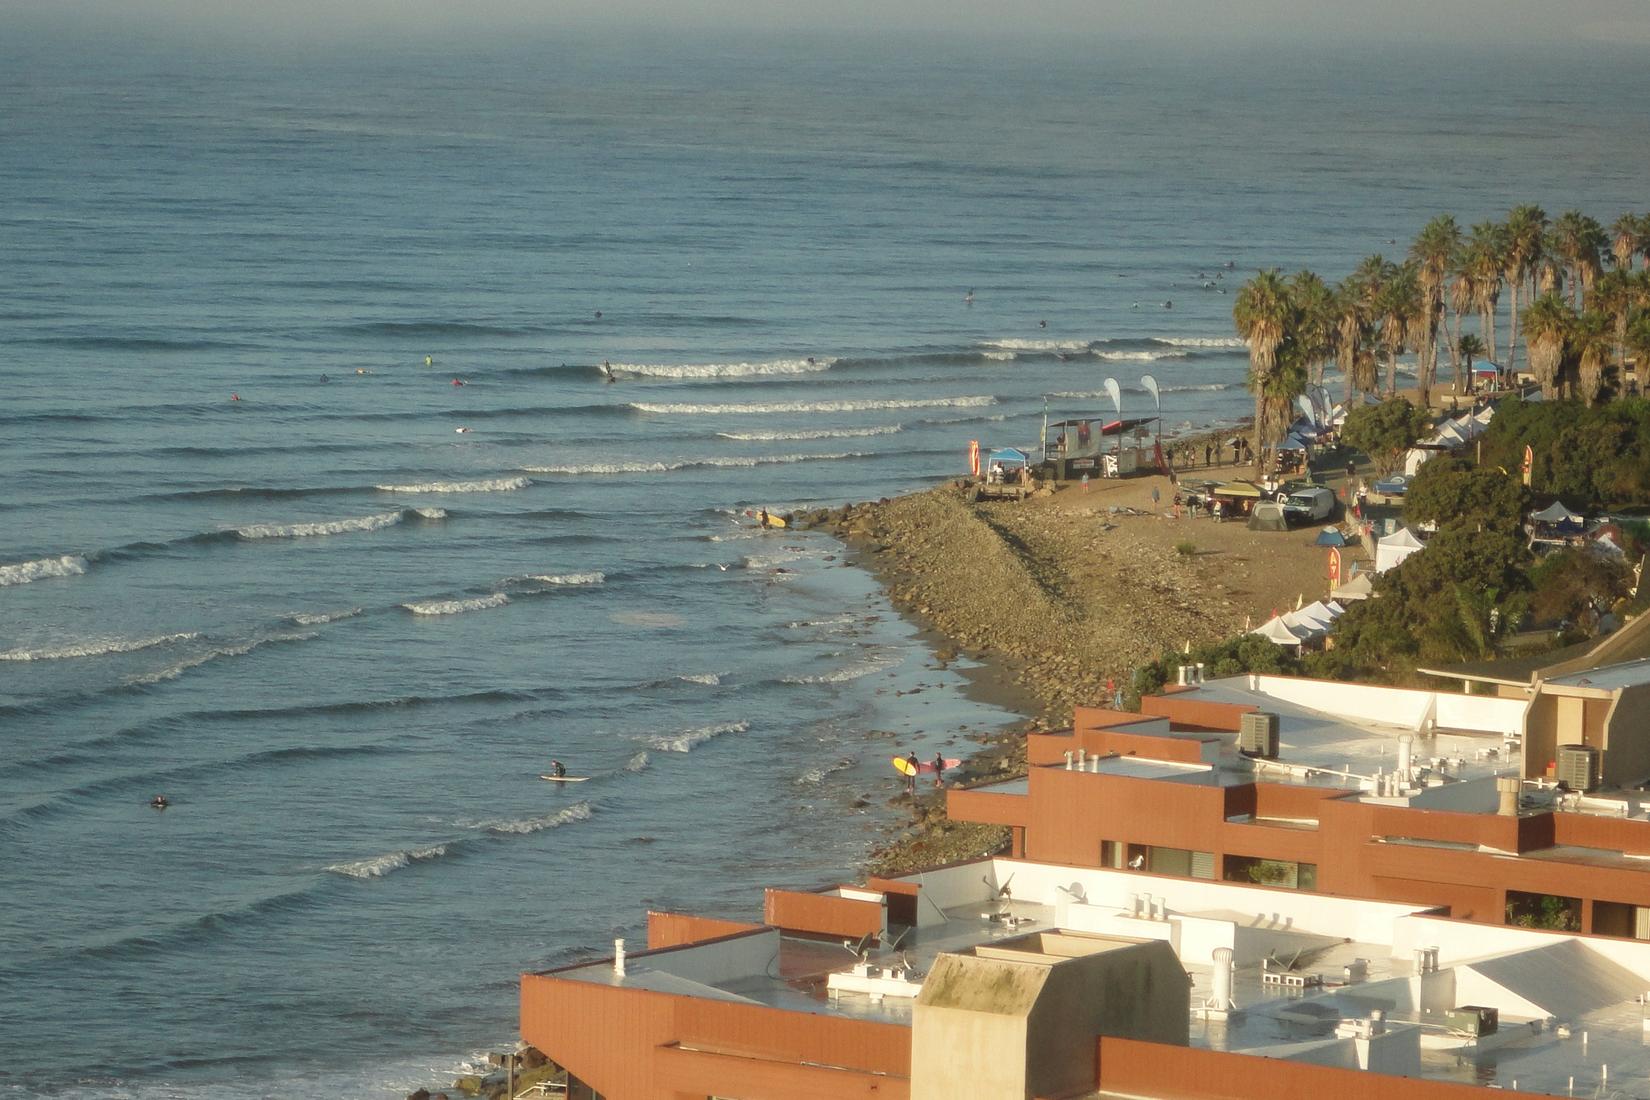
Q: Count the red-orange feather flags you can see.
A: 3